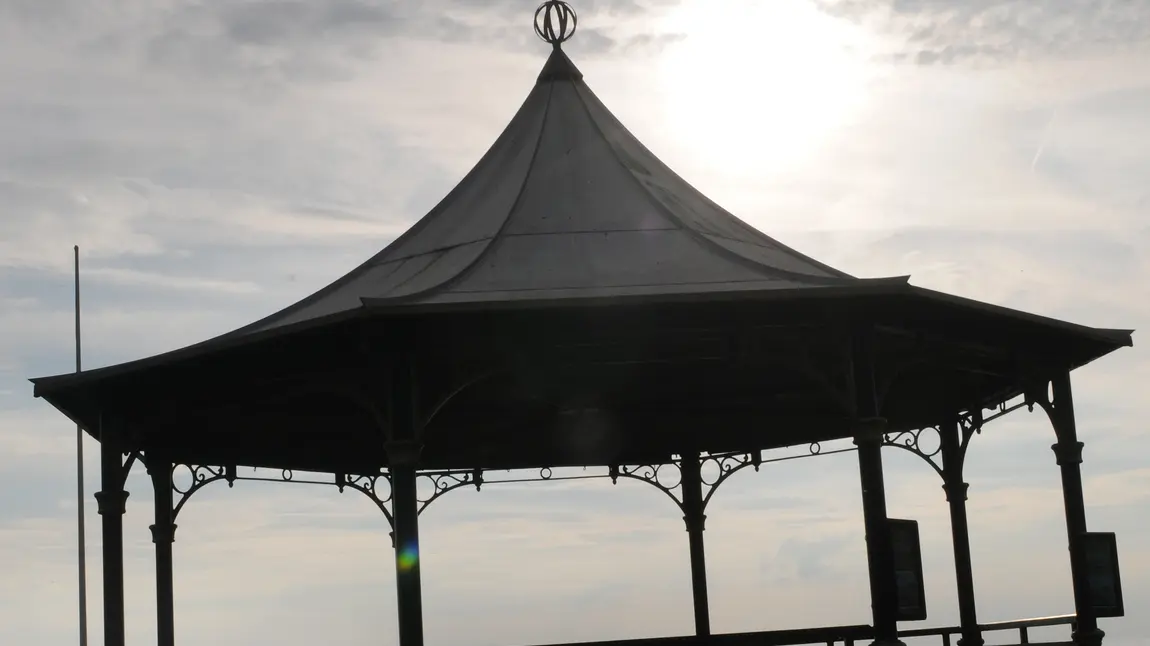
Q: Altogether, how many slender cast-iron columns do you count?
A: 7